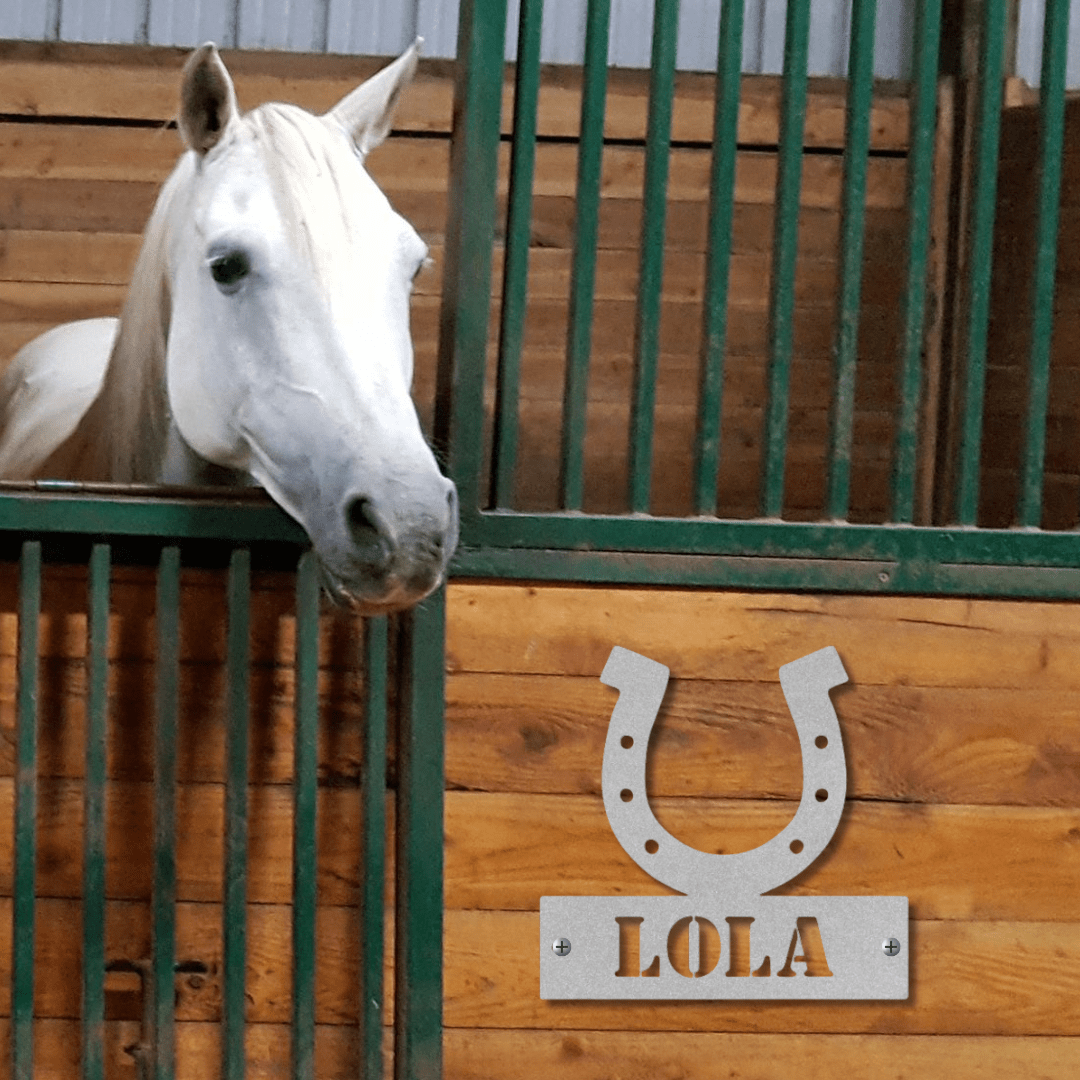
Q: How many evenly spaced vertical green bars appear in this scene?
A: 15